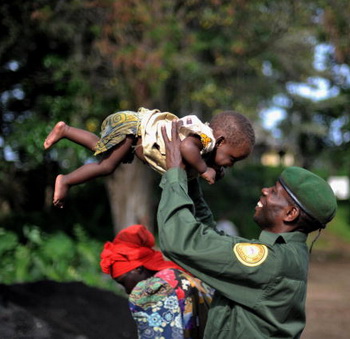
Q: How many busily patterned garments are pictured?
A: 2